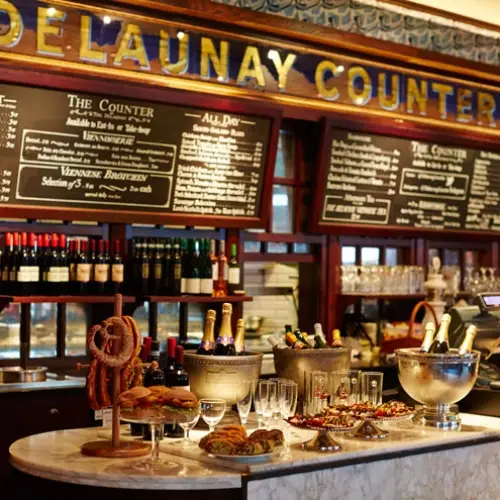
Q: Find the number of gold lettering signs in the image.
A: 1